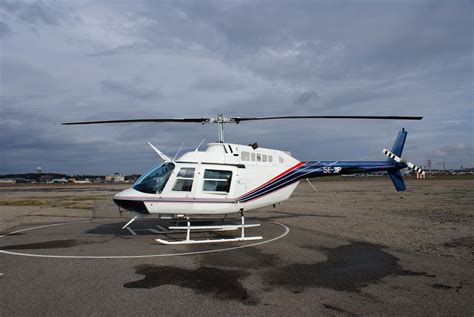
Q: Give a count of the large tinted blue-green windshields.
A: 1